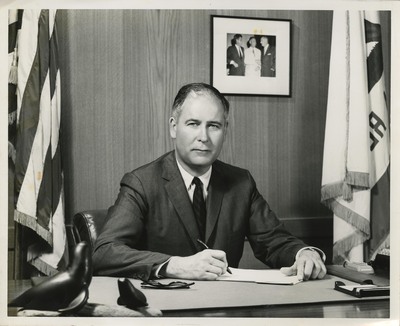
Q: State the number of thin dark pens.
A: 1